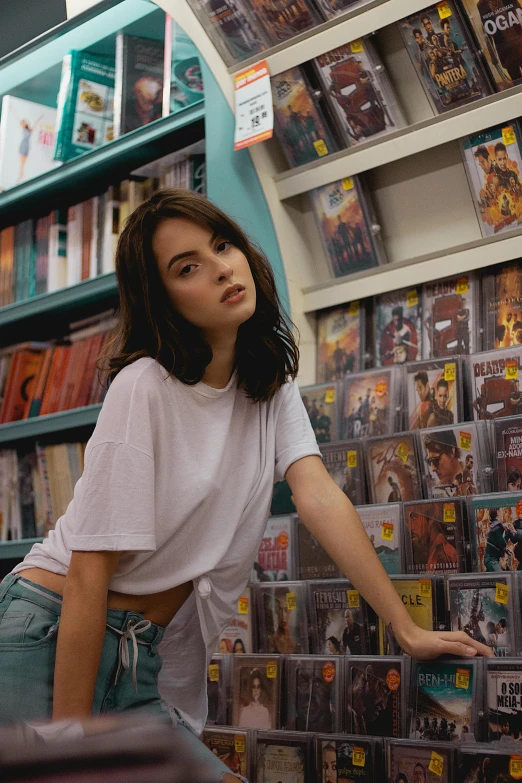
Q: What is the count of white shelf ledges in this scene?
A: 3